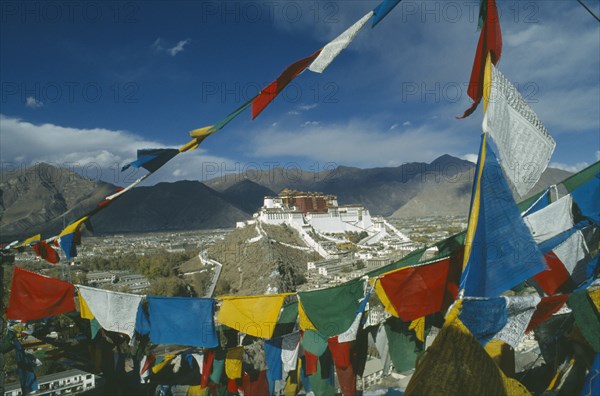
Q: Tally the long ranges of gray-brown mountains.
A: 1